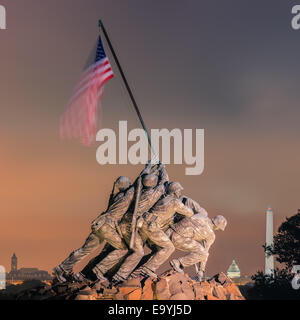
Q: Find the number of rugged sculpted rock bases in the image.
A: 1